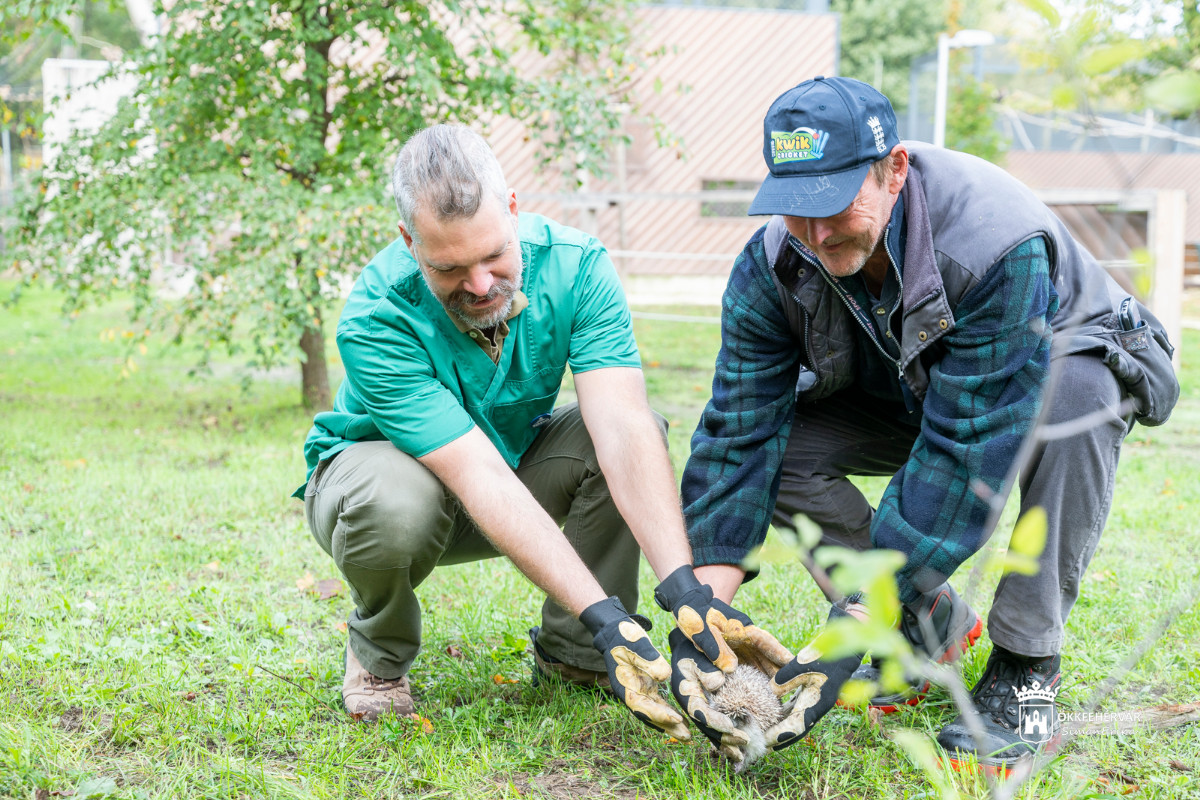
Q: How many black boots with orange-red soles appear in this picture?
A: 2